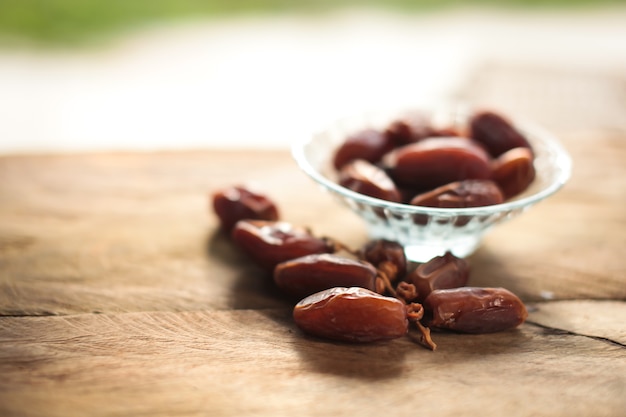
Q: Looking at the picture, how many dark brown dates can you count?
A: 15